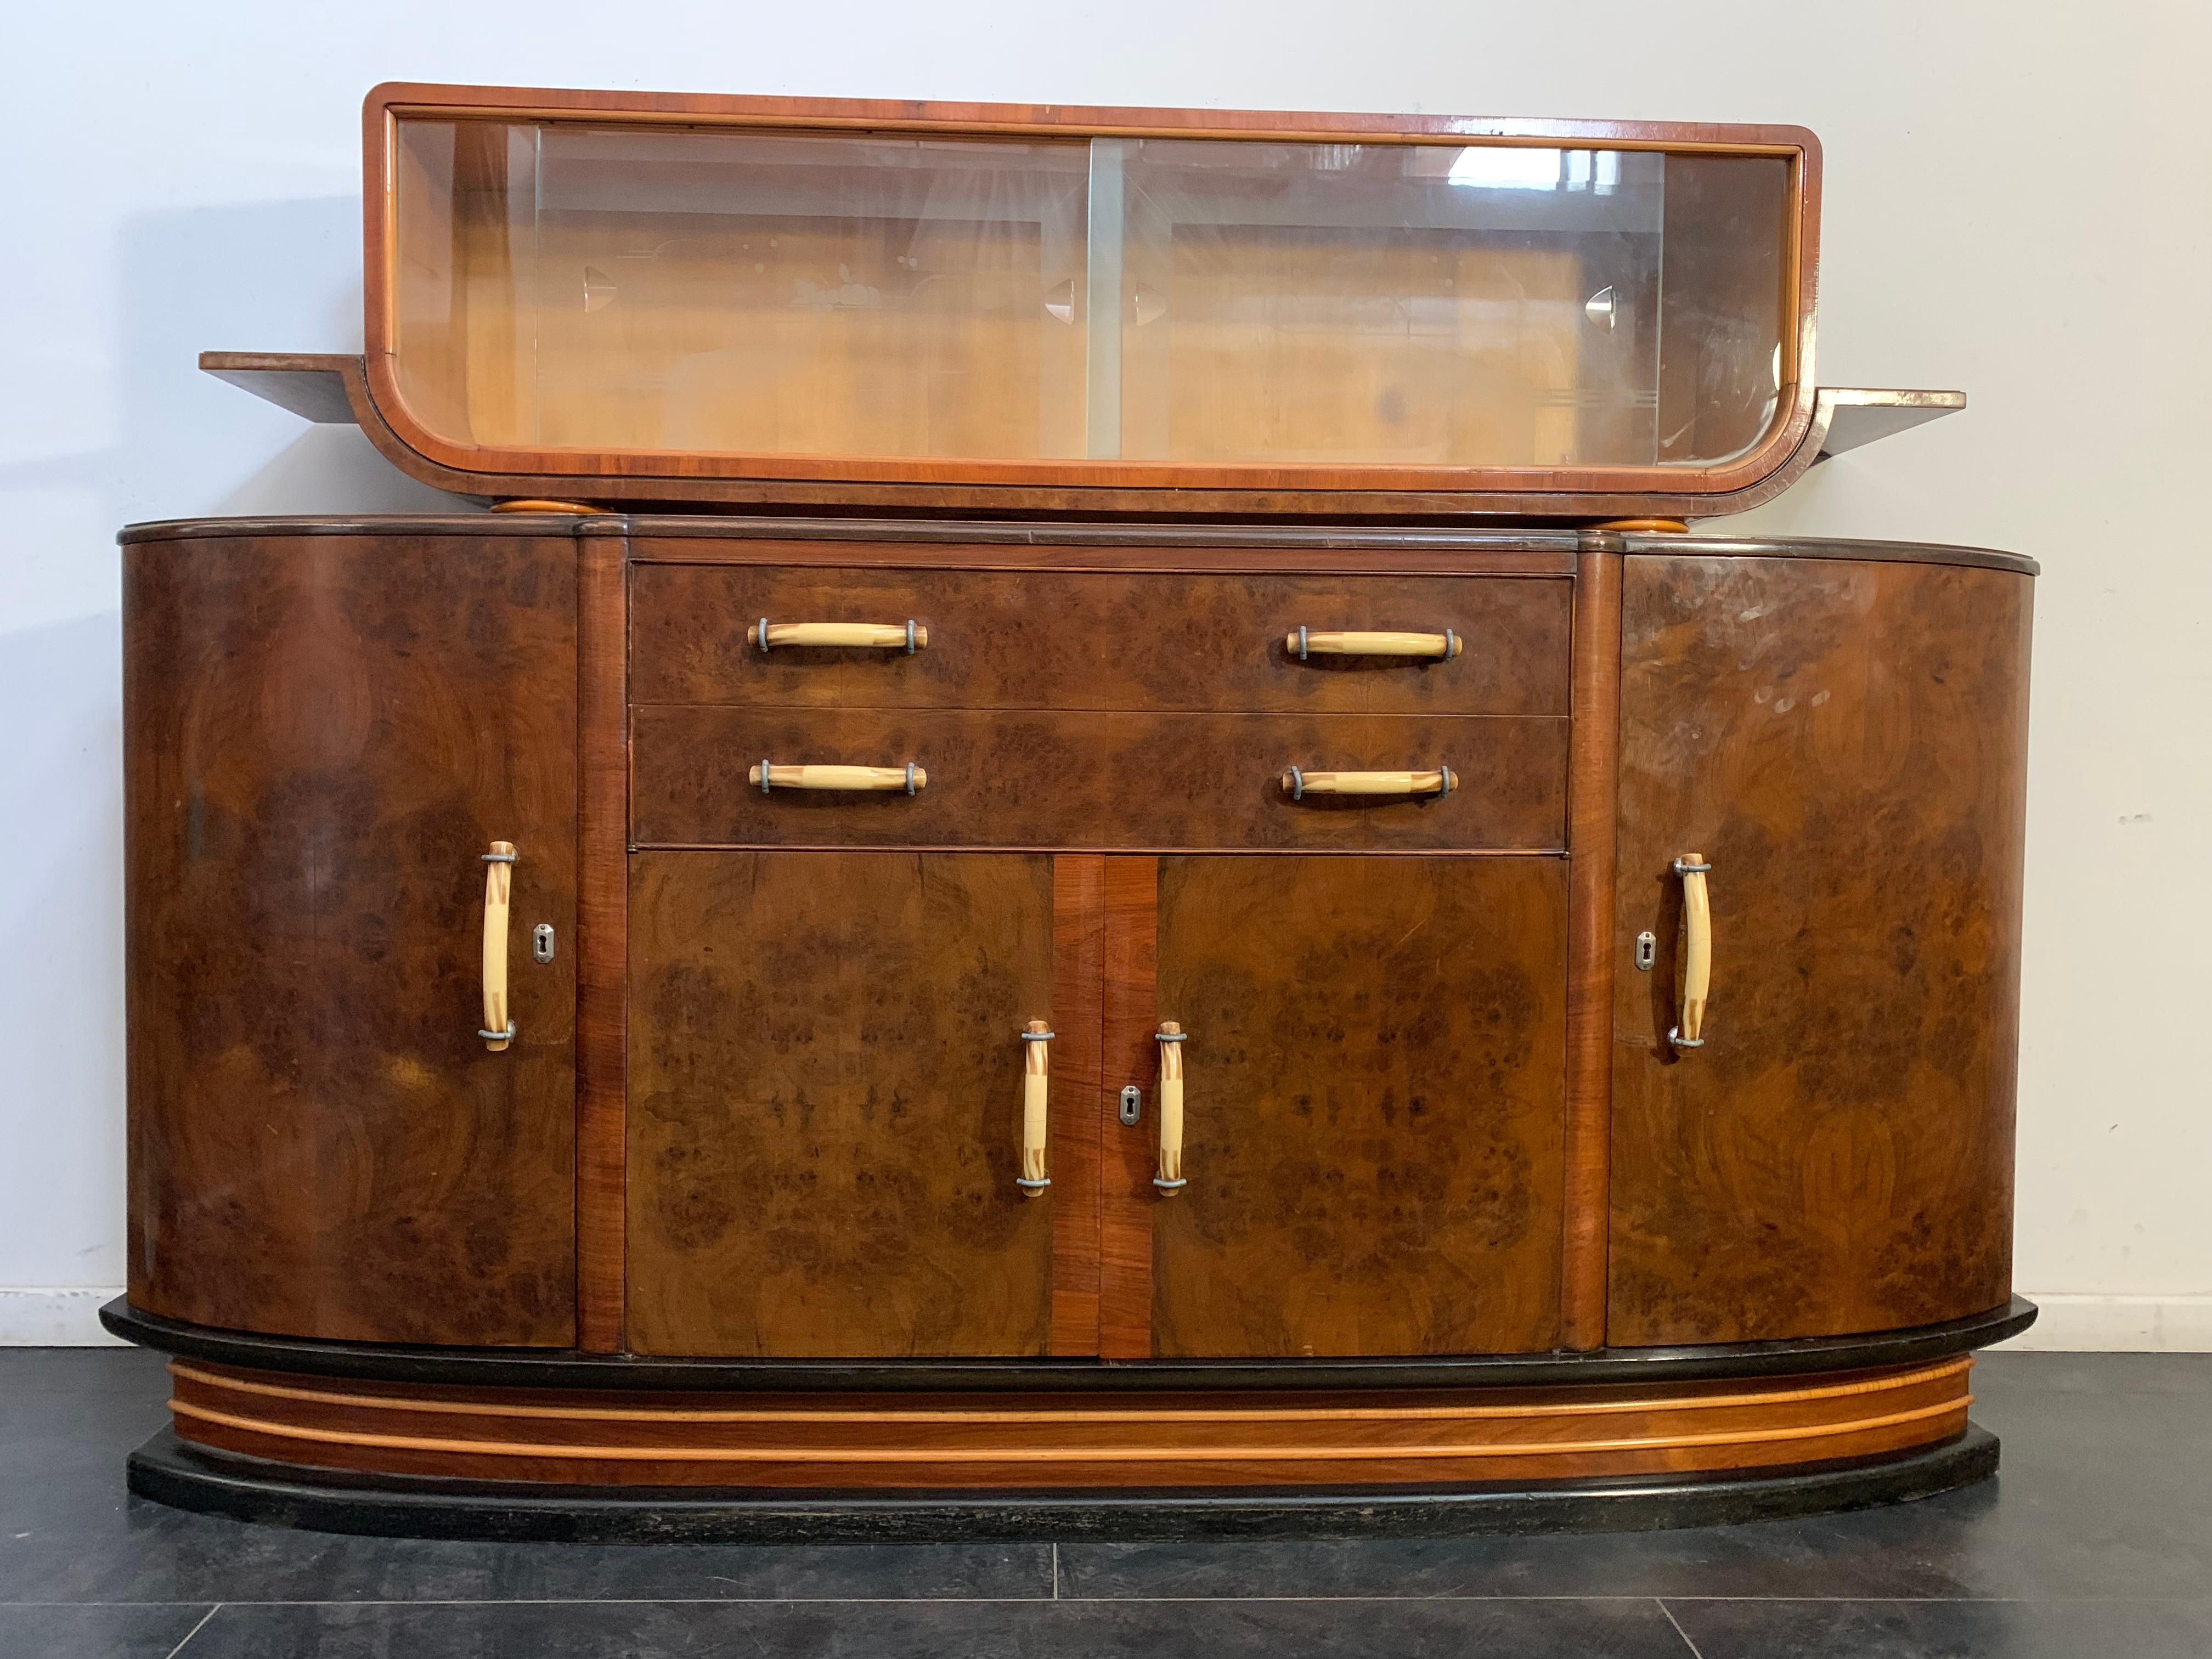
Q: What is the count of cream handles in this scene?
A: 8